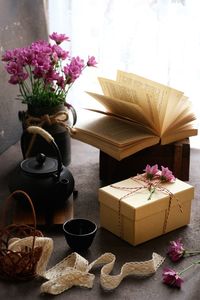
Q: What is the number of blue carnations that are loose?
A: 0